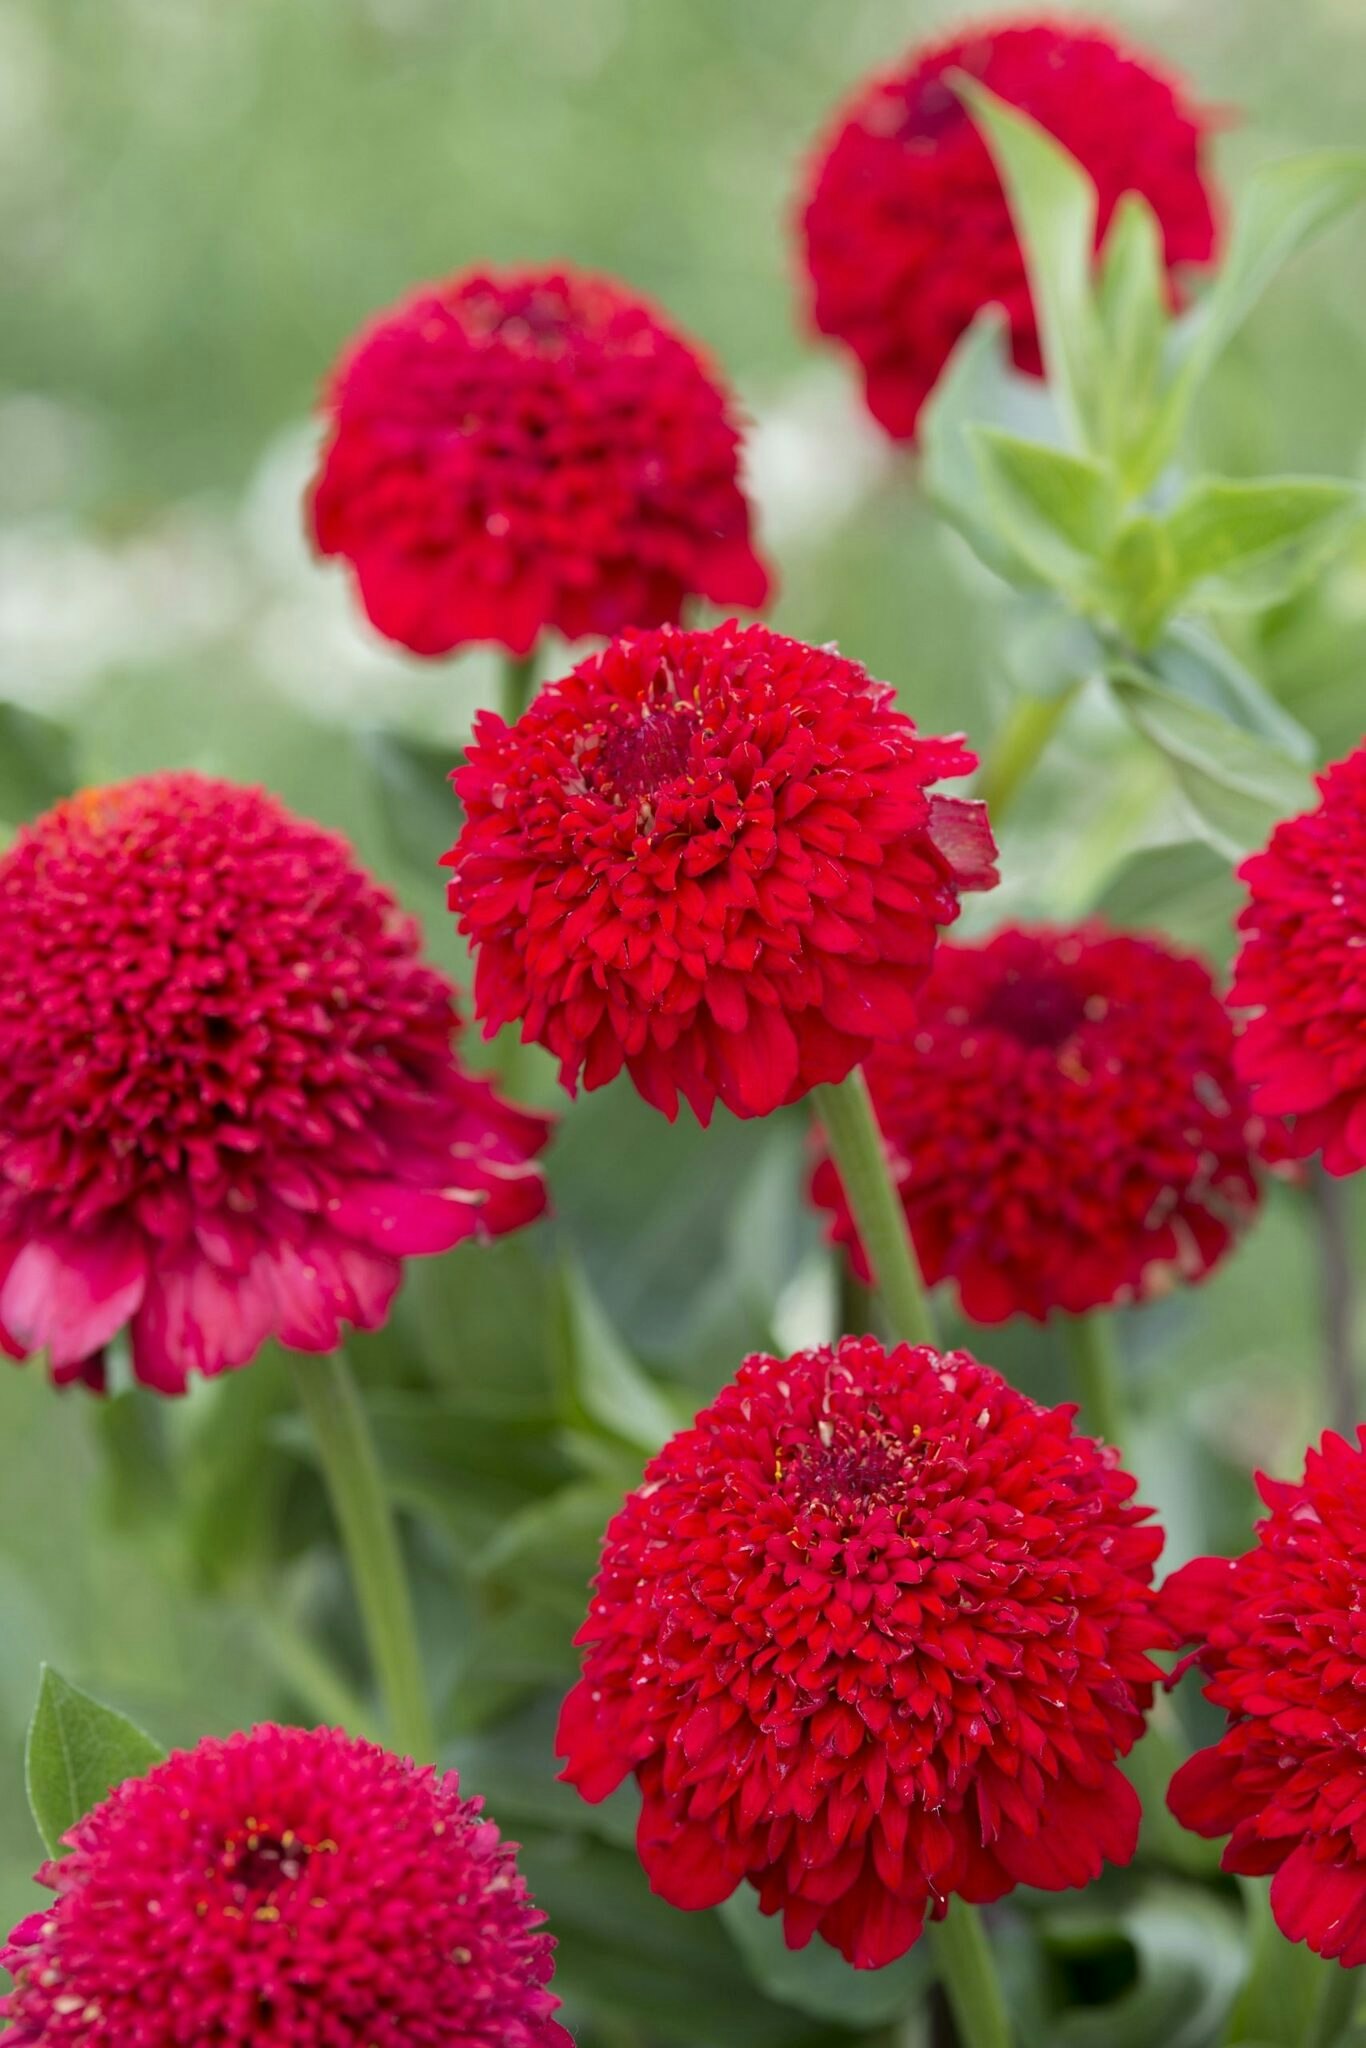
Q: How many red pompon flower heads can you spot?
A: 9